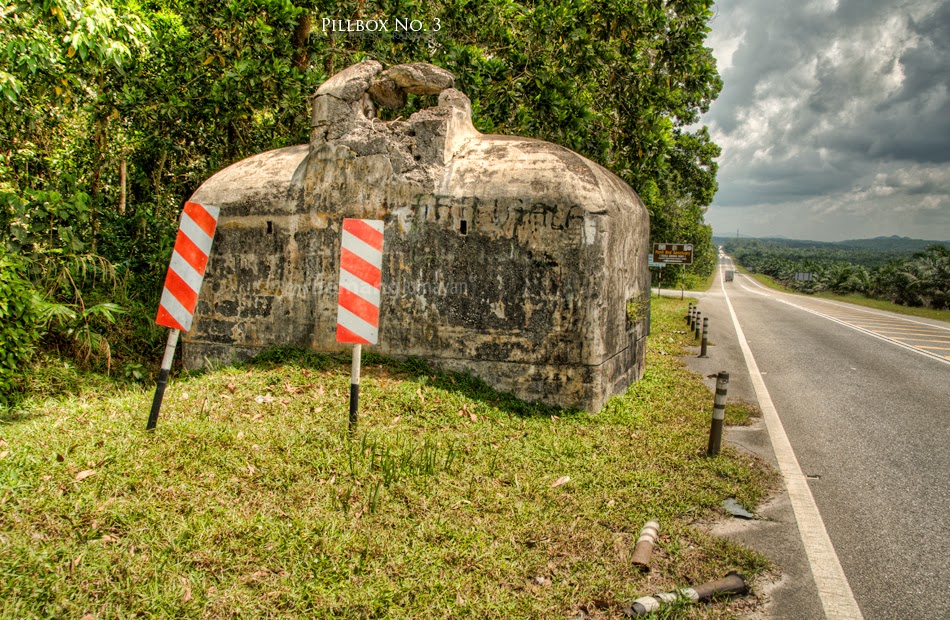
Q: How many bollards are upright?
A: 5